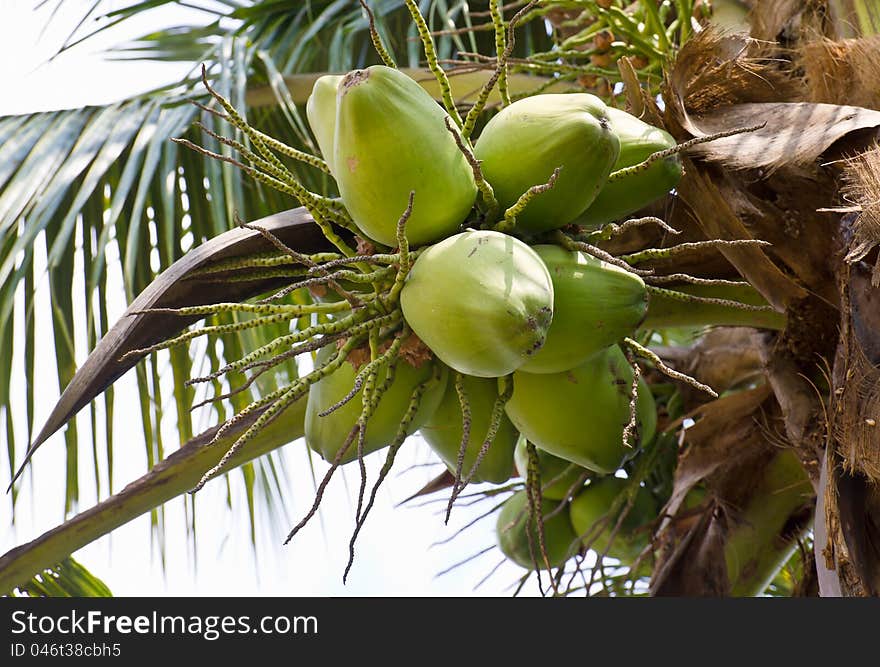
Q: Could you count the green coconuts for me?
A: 12